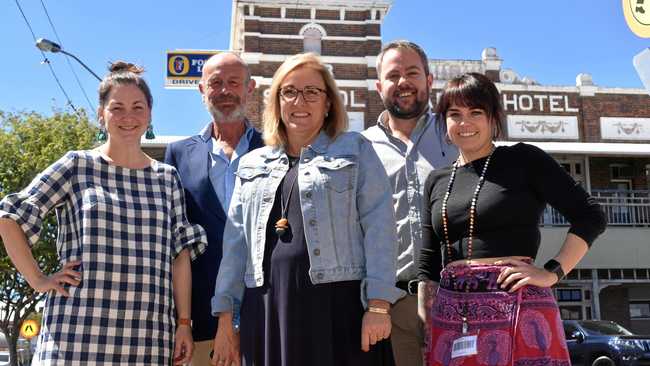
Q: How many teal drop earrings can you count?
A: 2